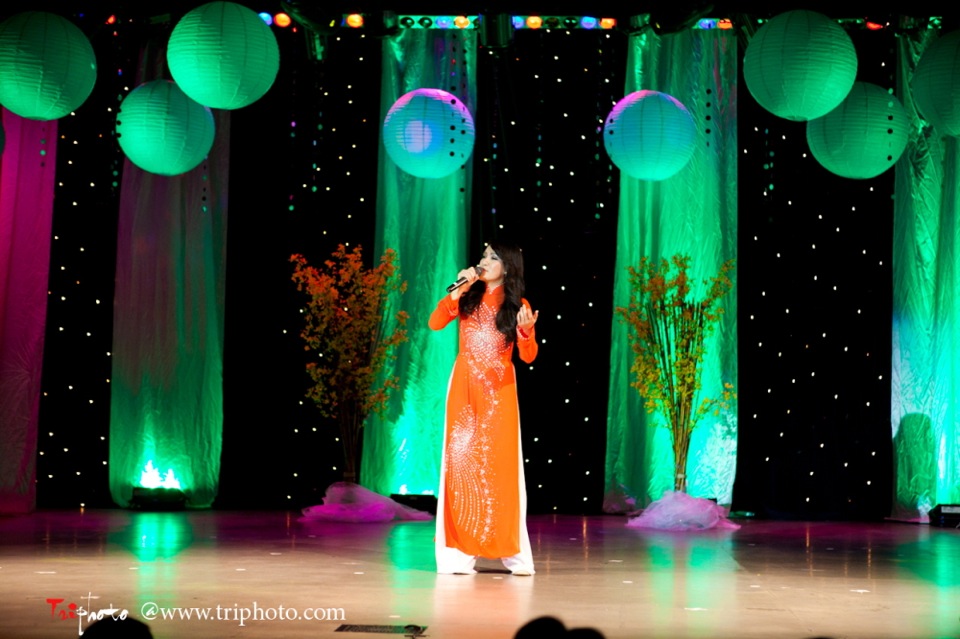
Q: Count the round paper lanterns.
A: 8